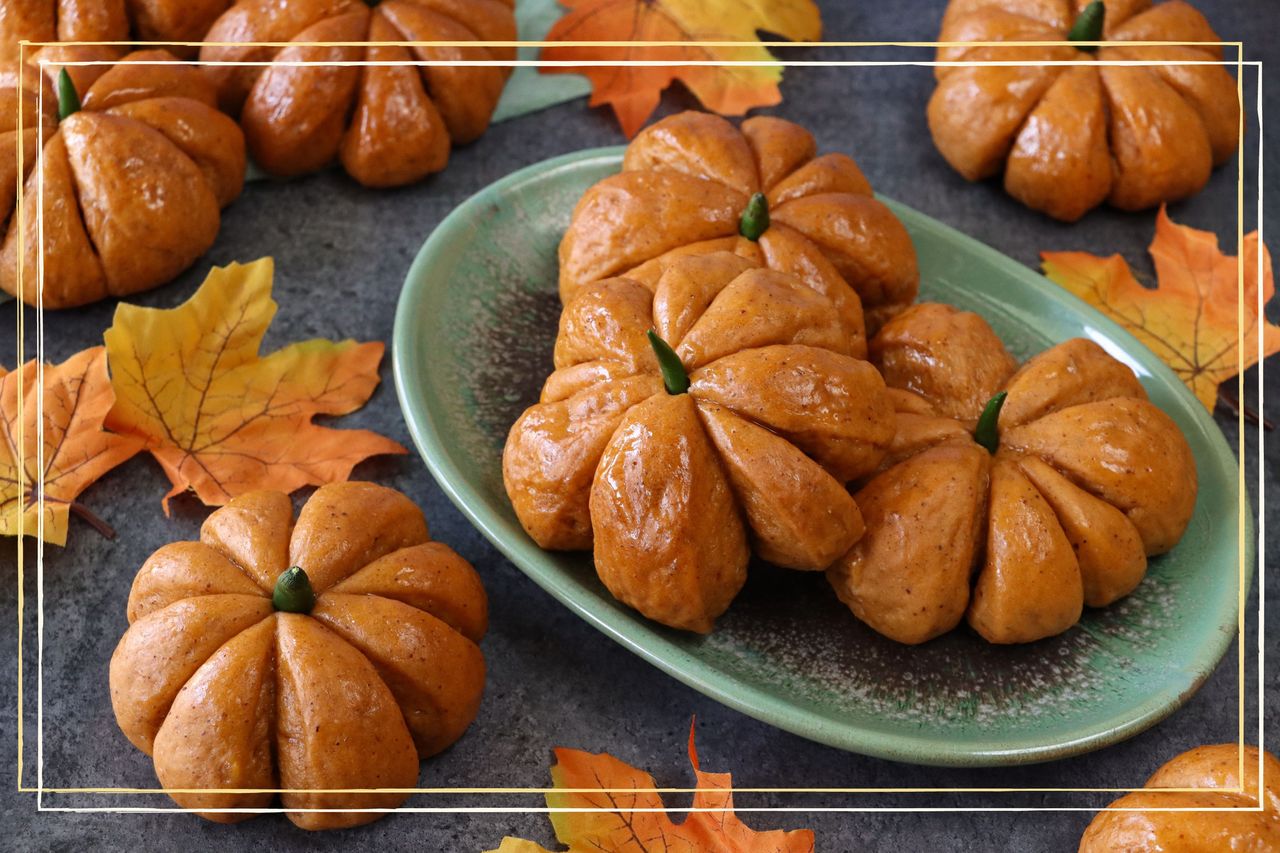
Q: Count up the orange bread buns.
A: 9